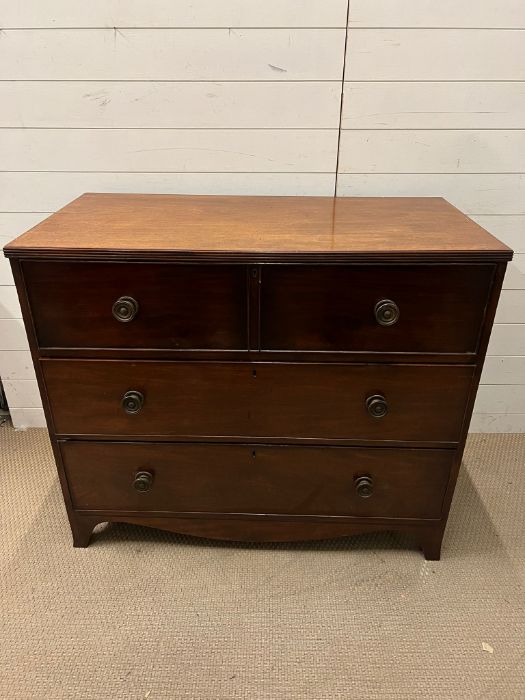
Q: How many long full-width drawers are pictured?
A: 2